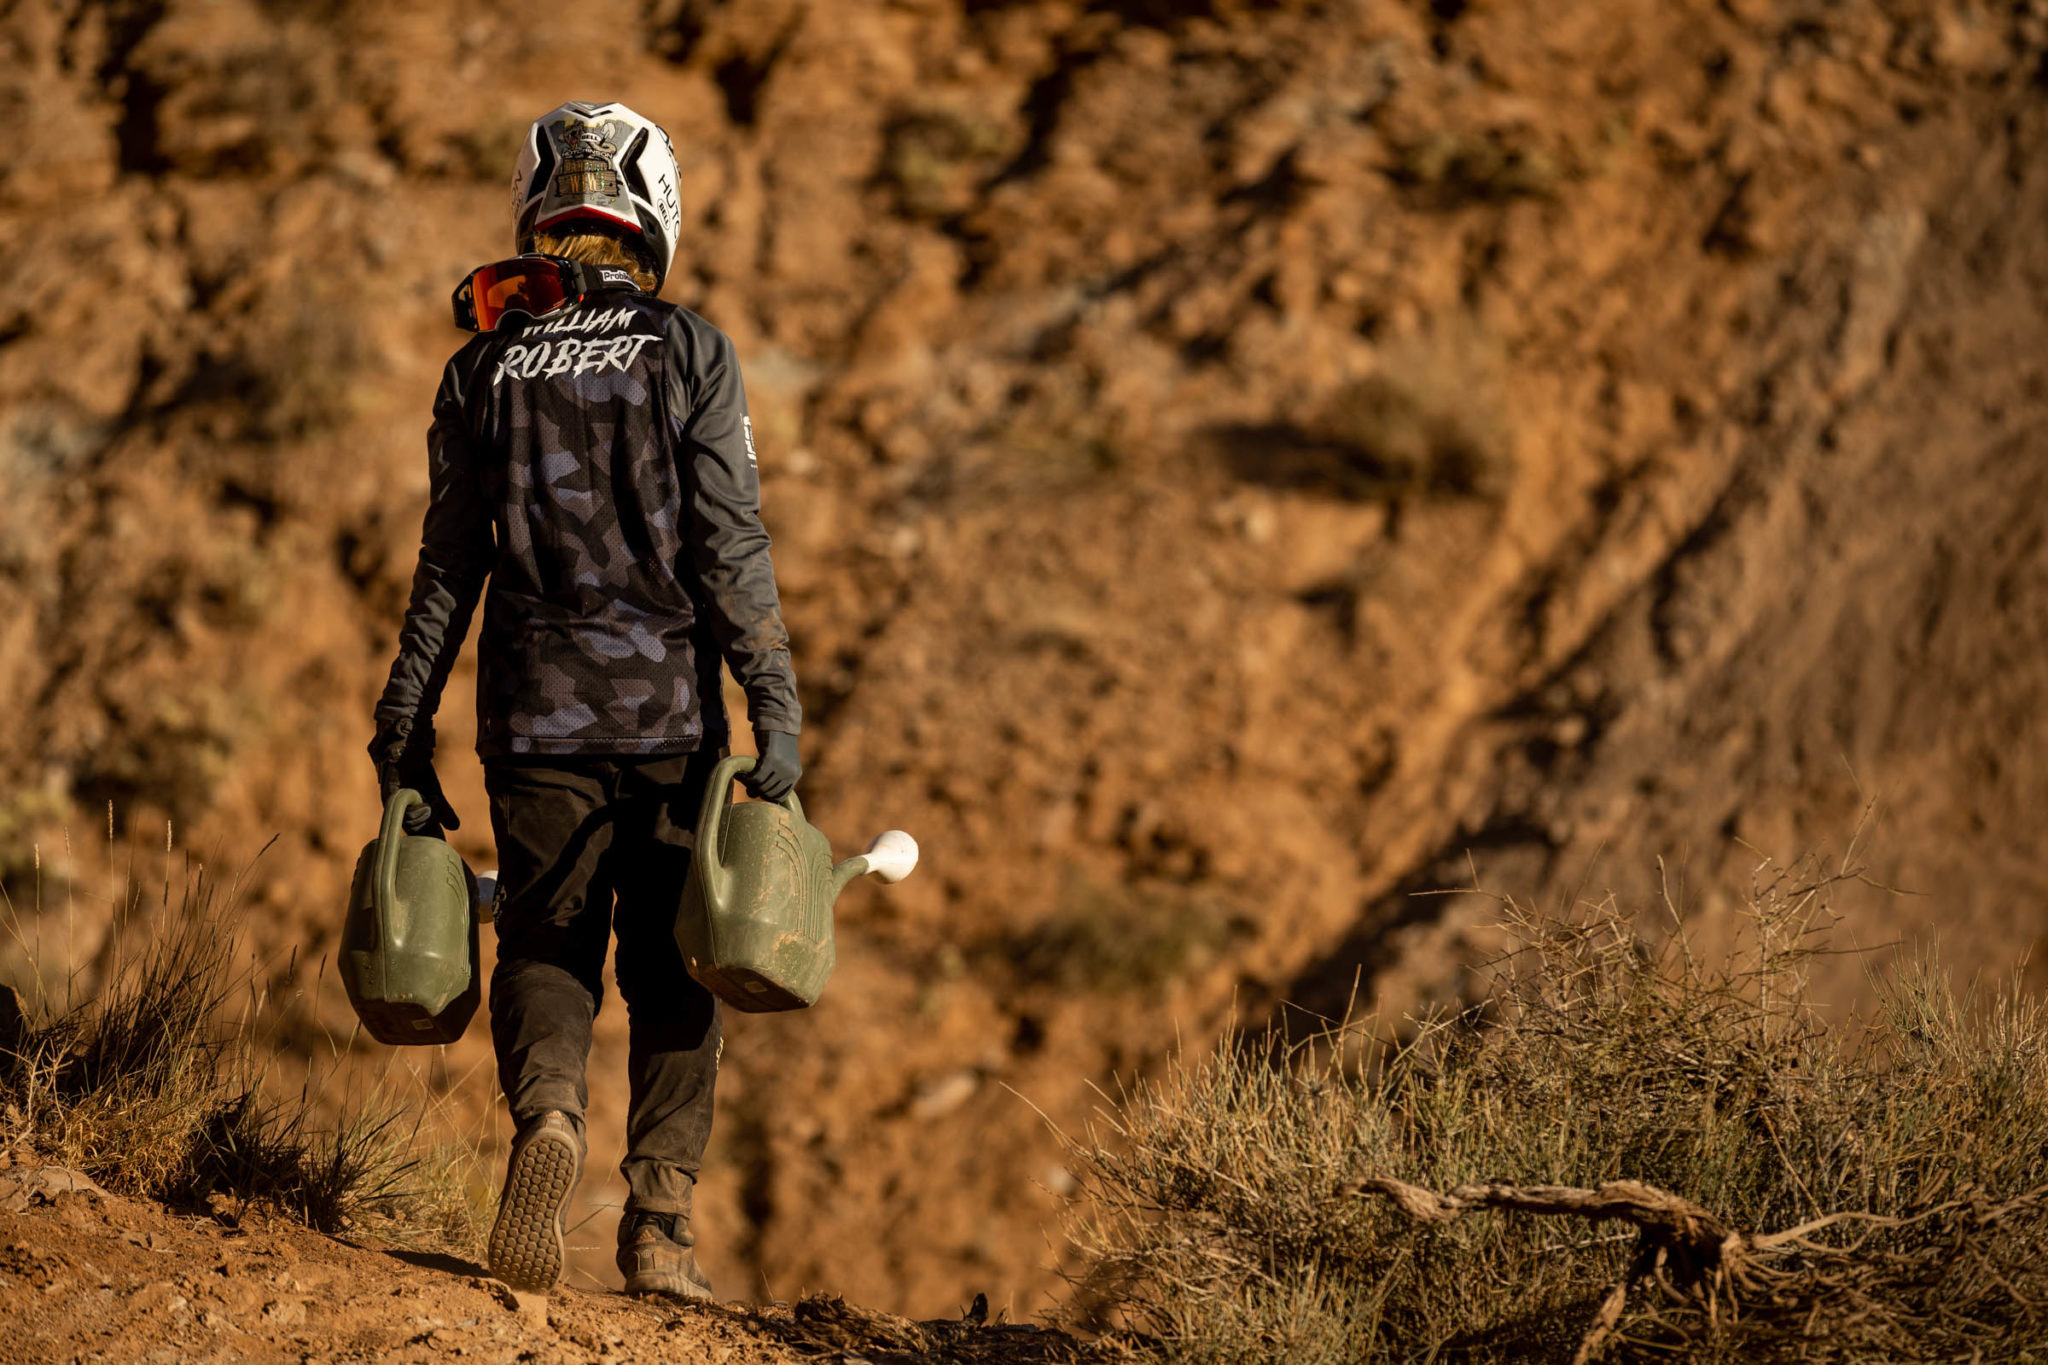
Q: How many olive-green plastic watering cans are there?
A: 2